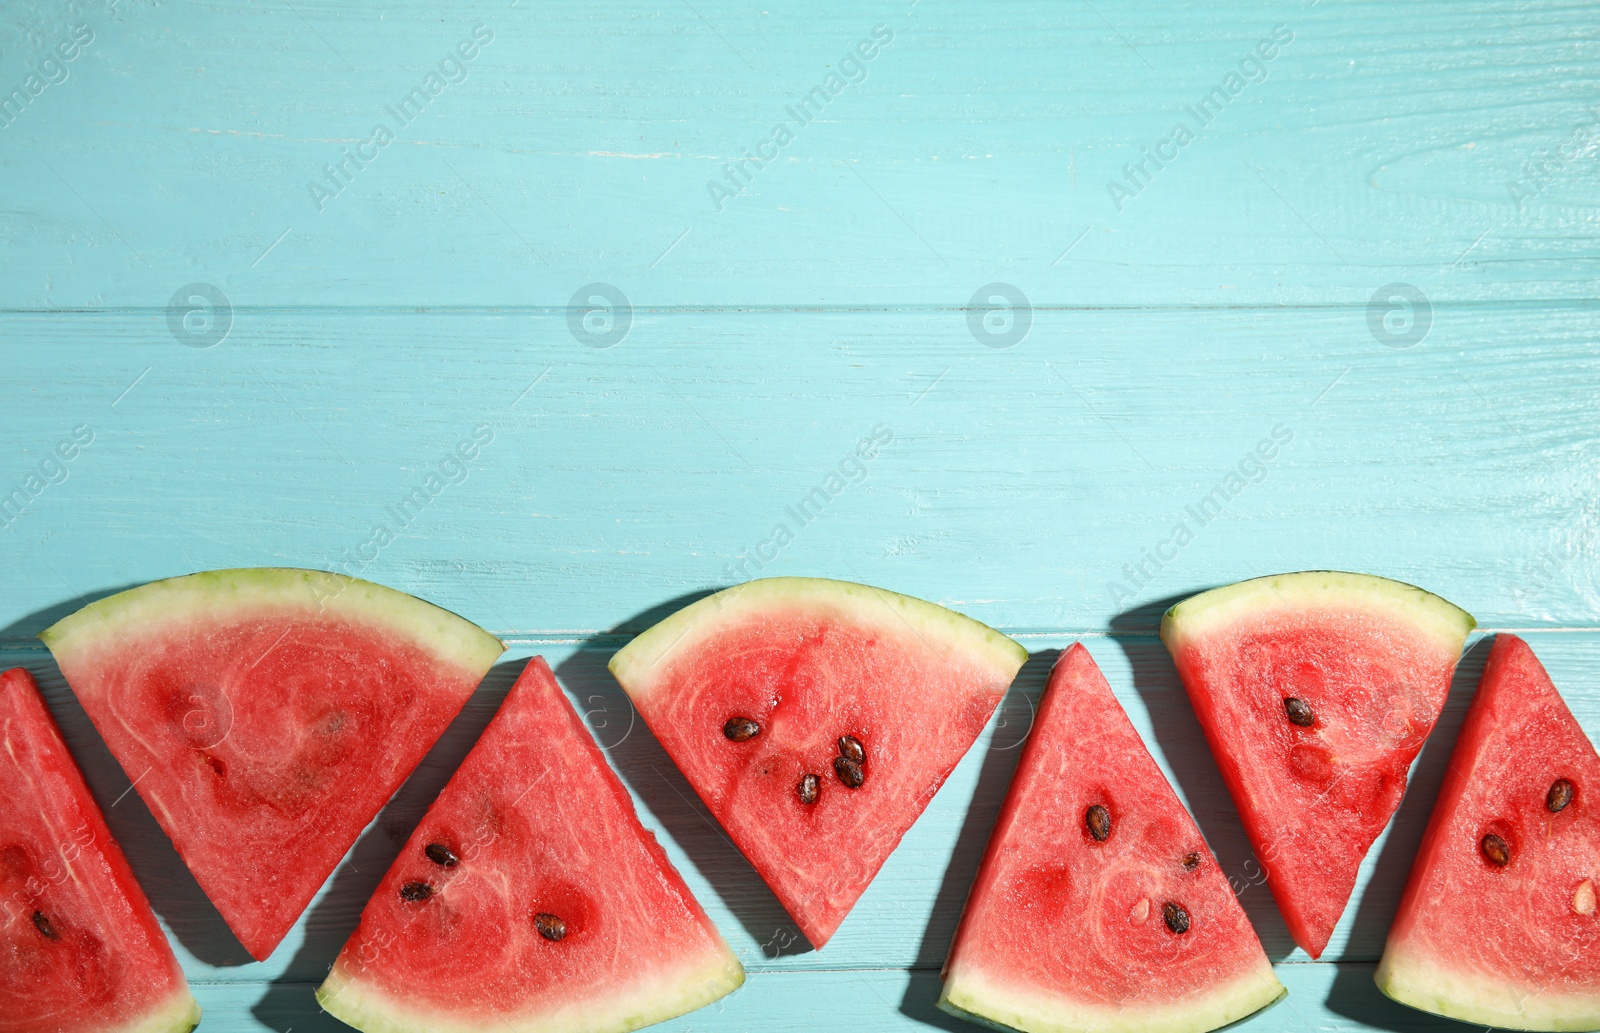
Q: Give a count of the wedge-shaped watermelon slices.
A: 7